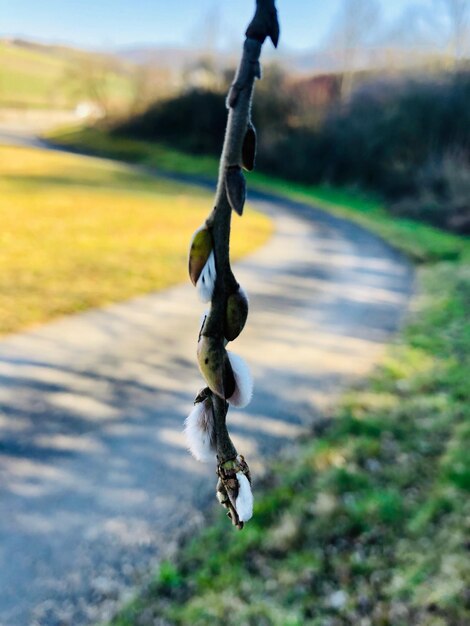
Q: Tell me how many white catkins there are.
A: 4